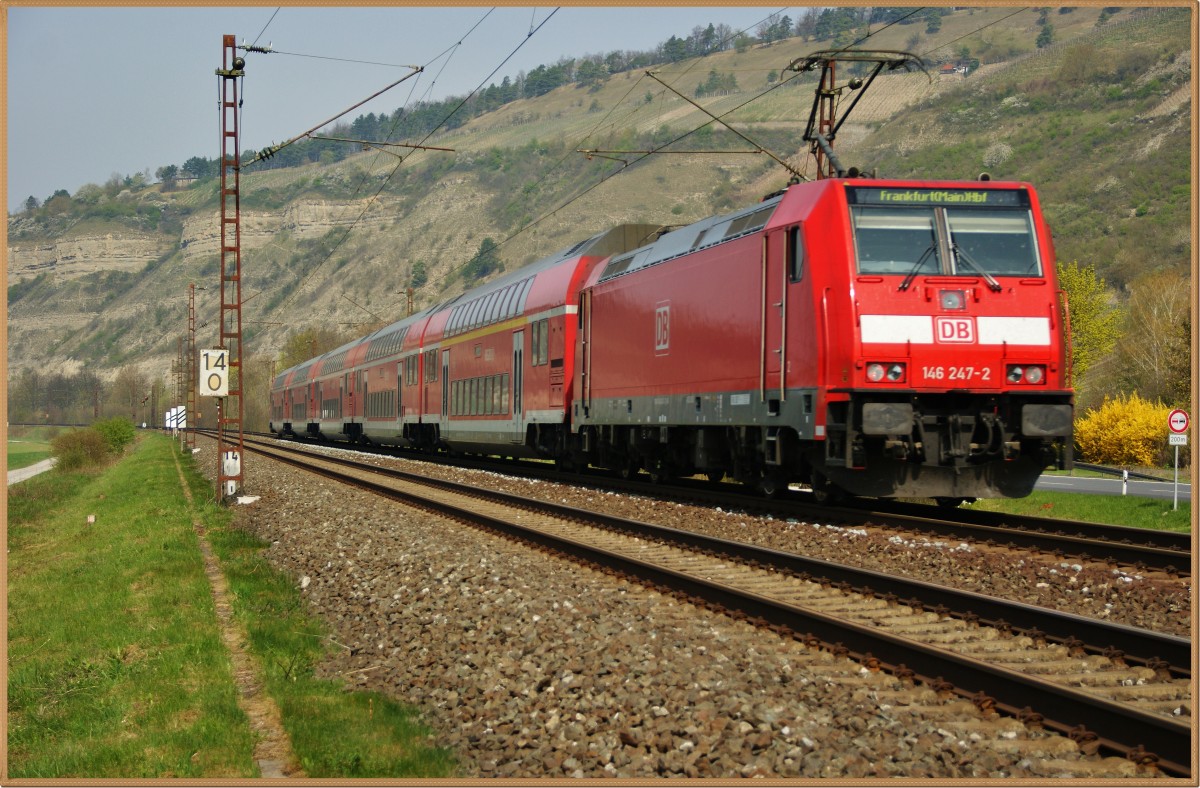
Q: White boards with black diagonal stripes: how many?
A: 3